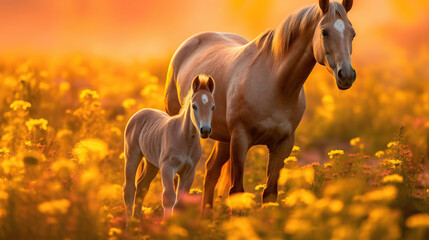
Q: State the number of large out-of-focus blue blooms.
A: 0